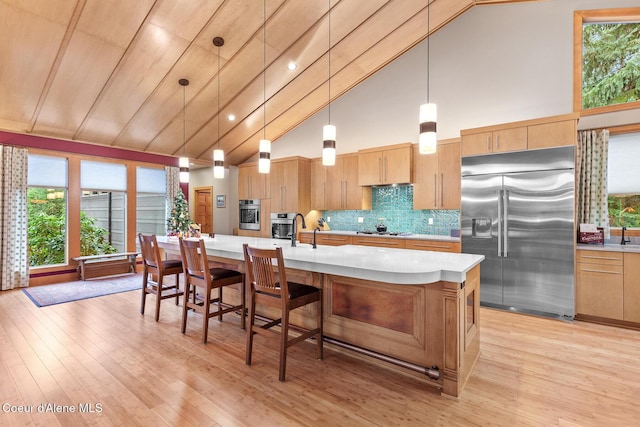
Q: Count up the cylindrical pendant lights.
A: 5